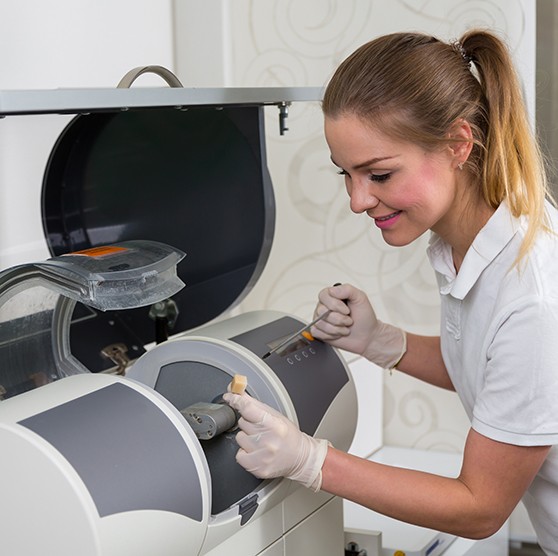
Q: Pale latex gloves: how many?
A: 2